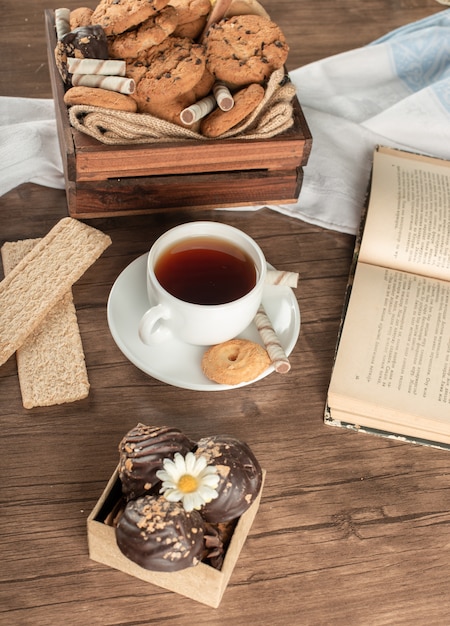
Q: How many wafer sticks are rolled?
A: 7